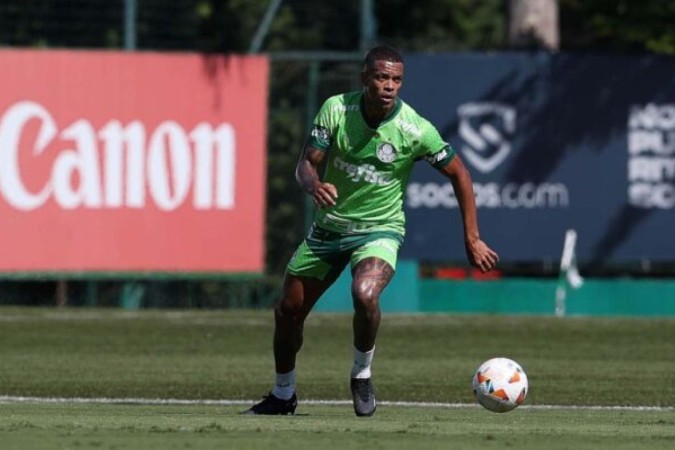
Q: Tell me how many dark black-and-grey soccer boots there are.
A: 2